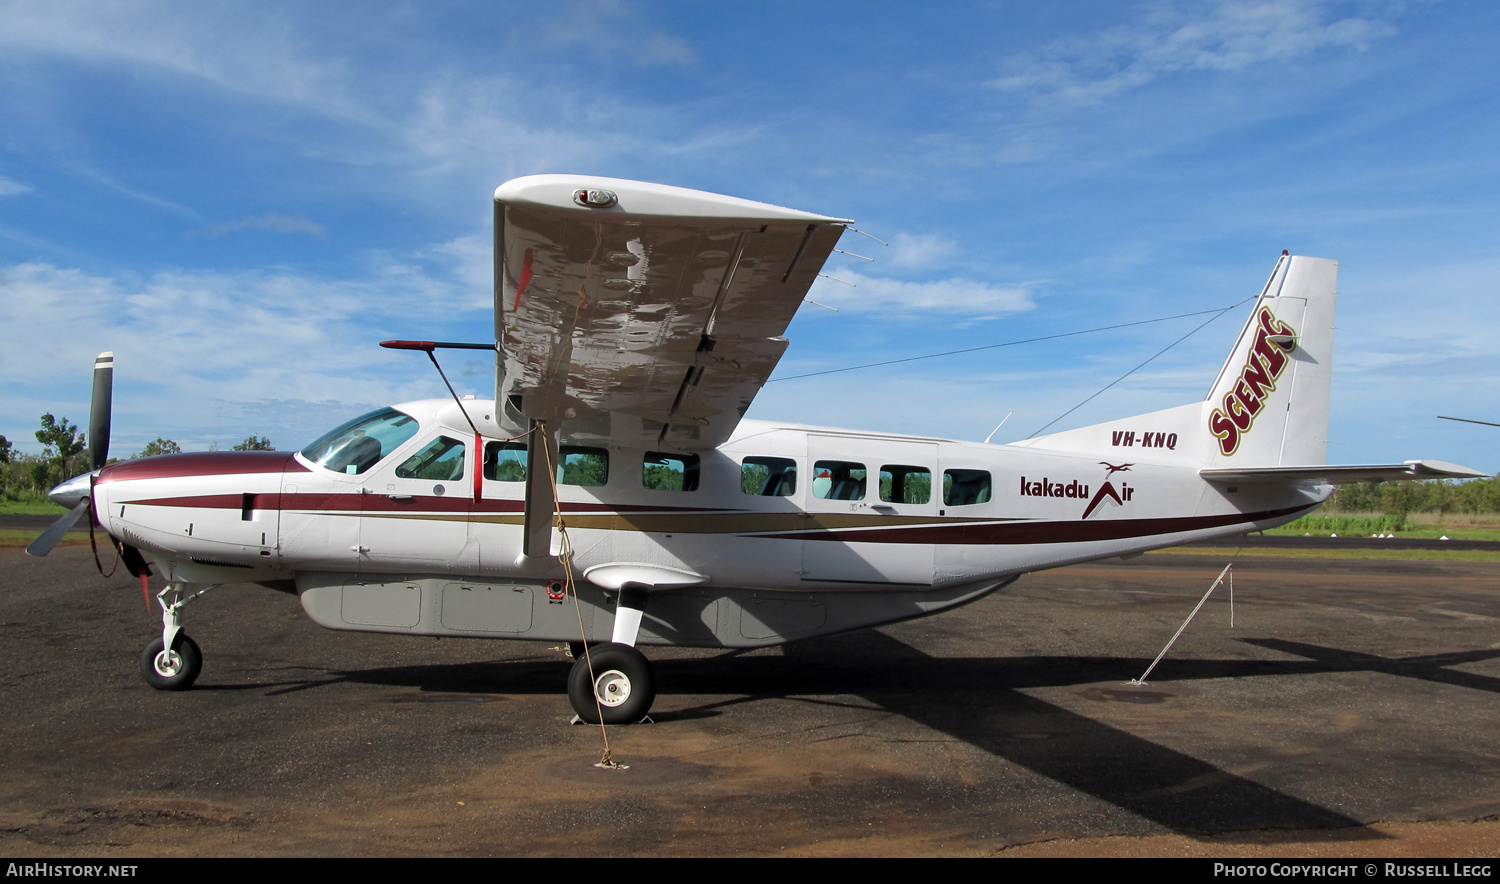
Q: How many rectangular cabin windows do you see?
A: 7